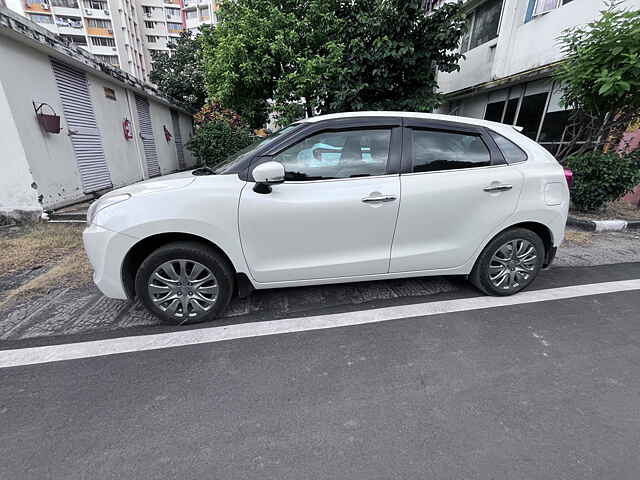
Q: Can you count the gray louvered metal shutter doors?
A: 3